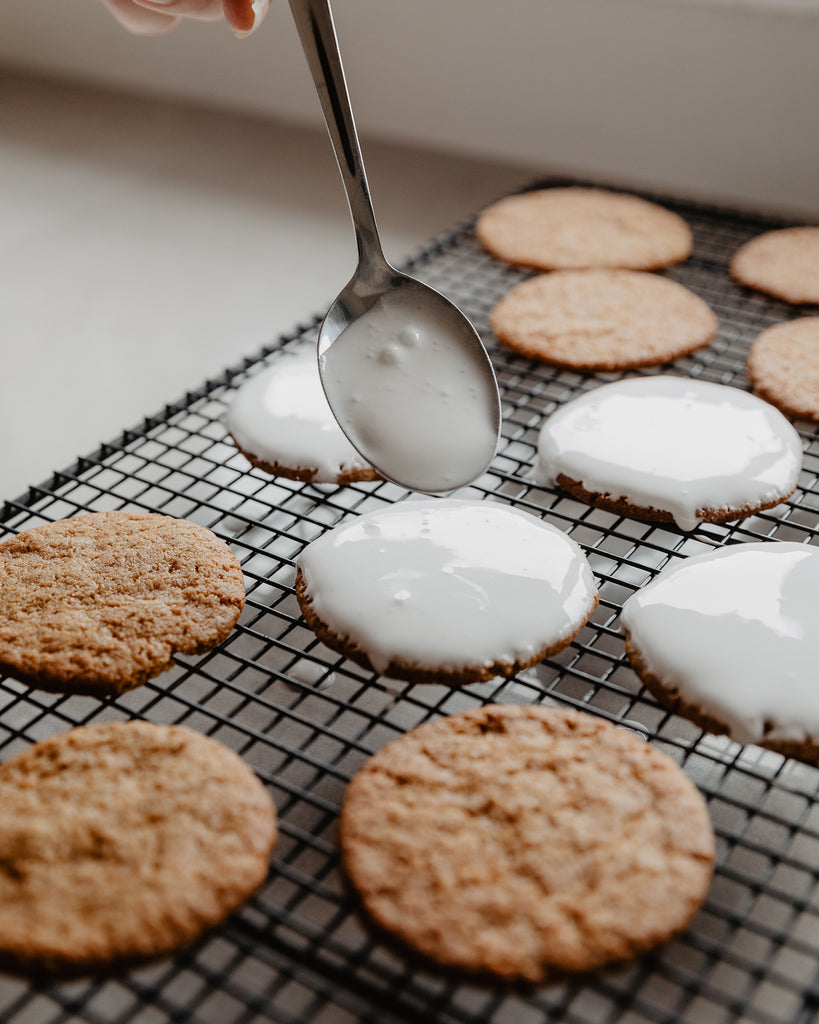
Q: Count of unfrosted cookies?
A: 7